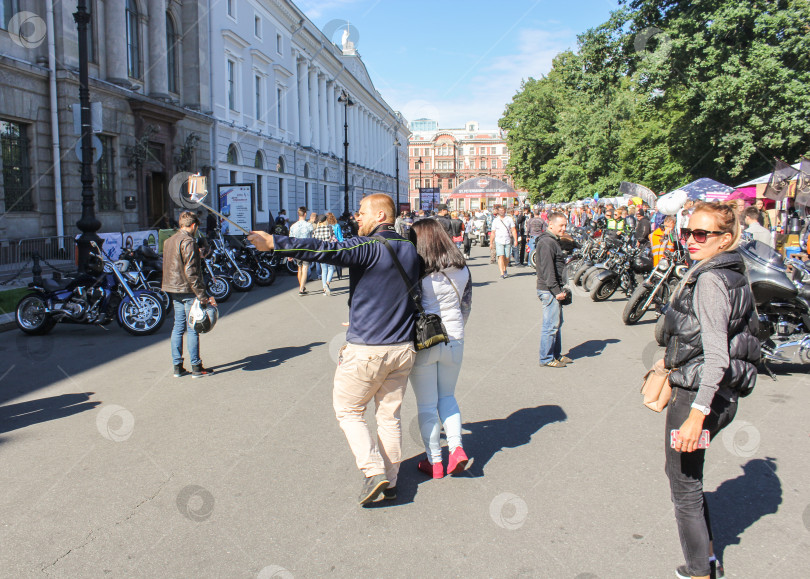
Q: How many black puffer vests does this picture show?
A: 1